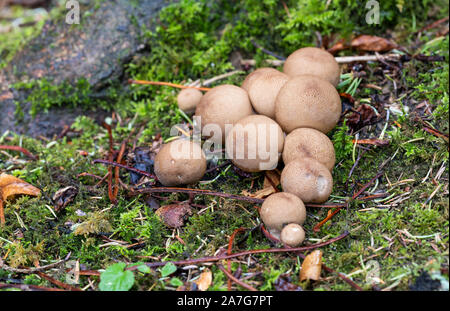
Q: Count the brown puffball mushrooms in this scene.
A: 11